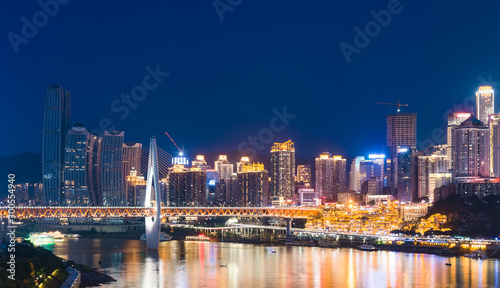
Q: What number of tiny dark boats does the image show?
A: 3